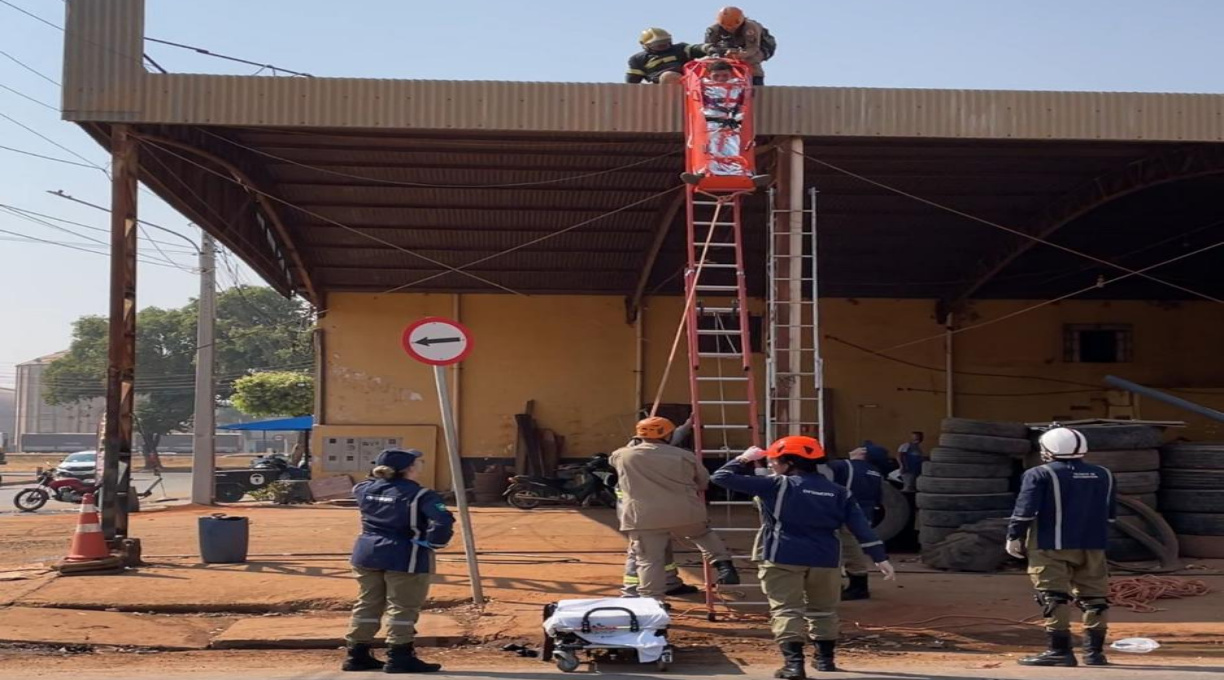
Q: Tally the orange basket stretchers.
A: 1